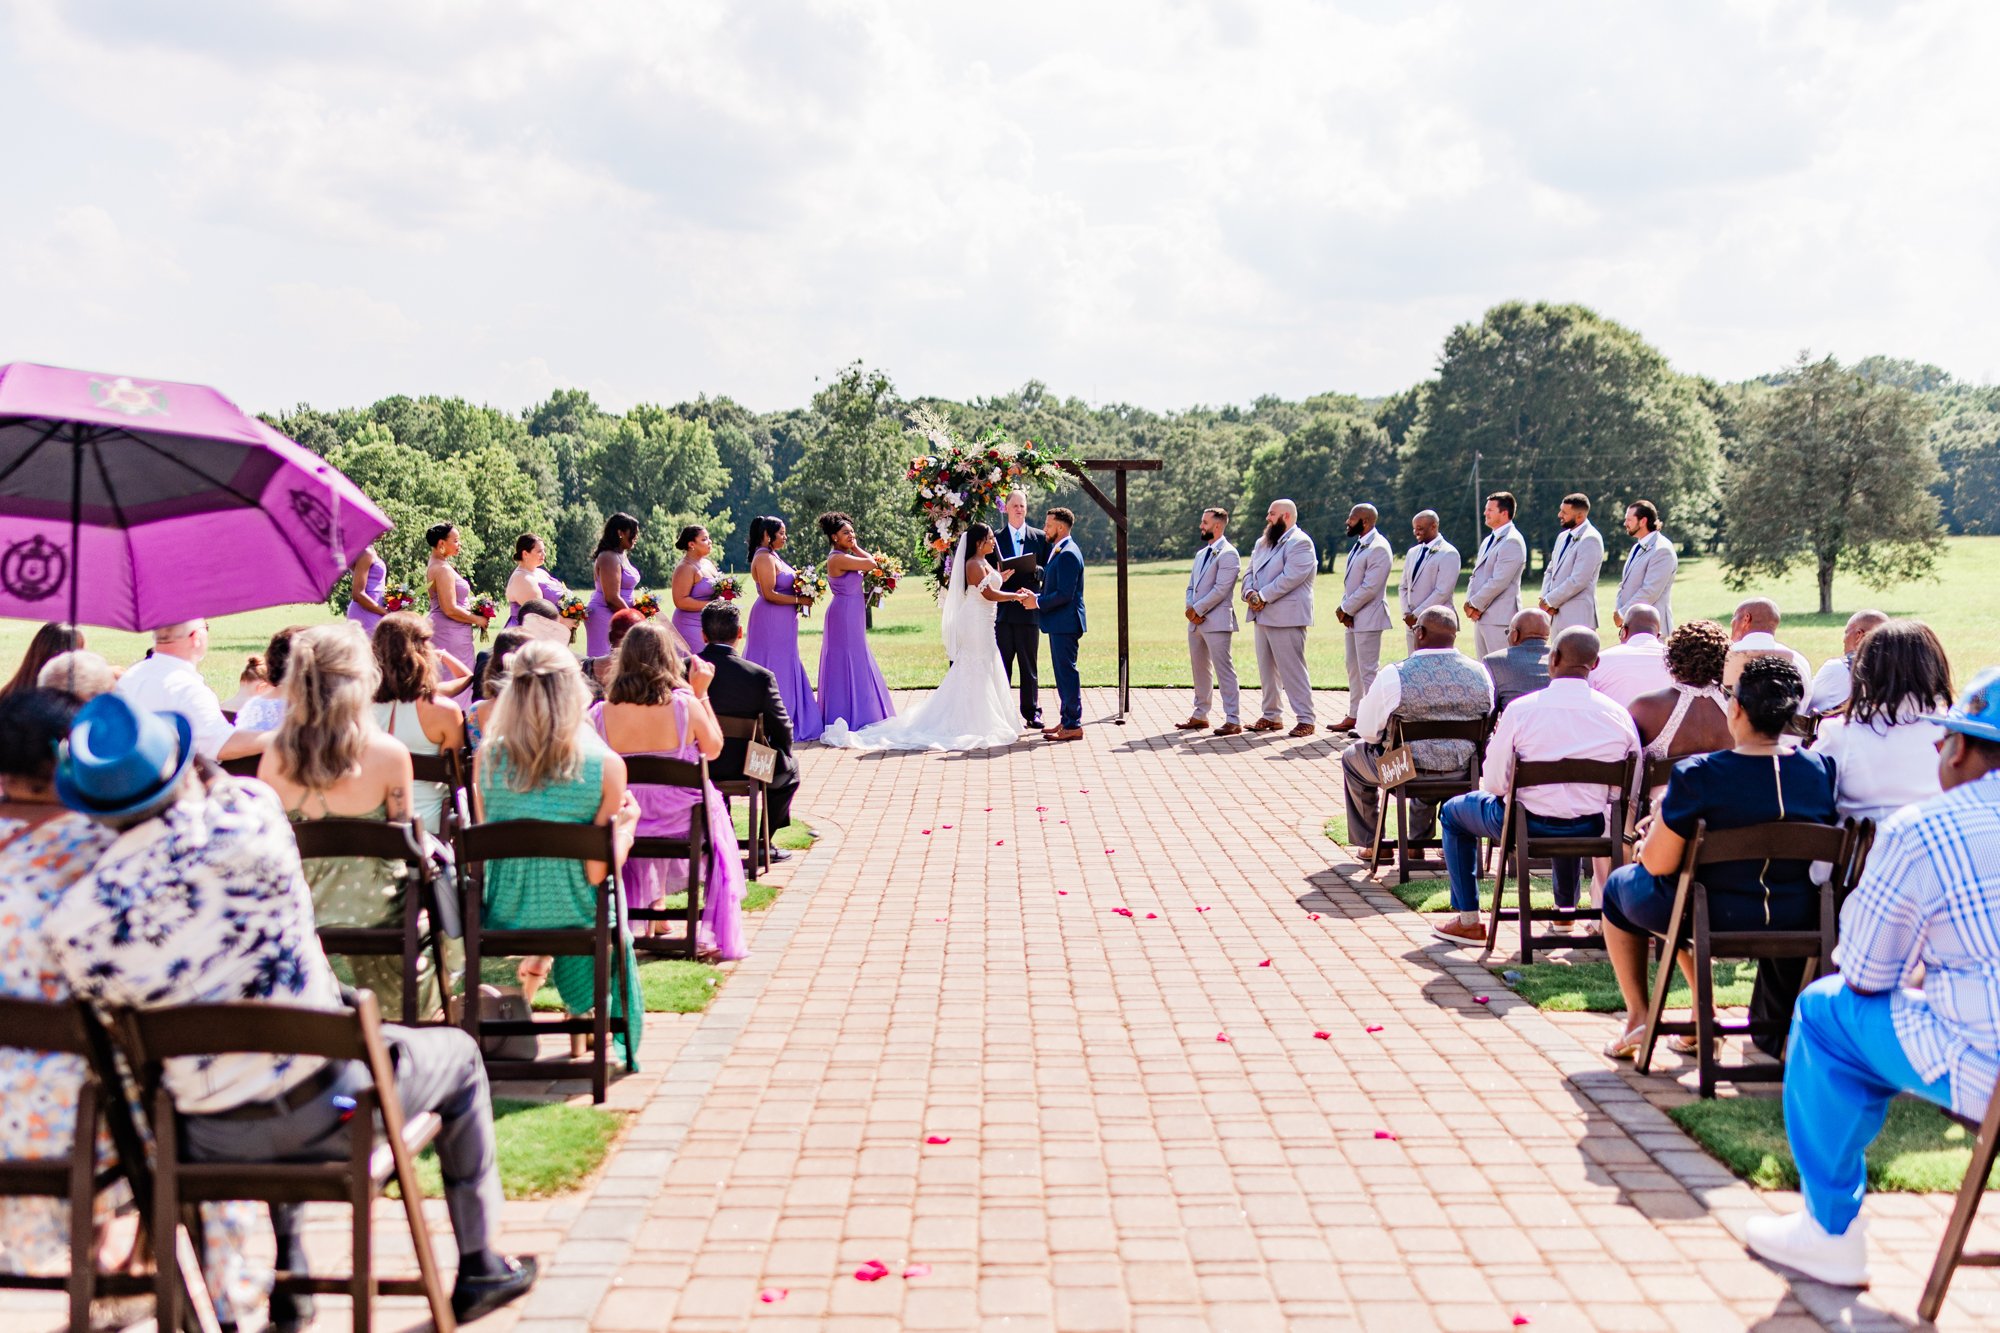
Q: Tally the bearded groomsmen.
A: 5